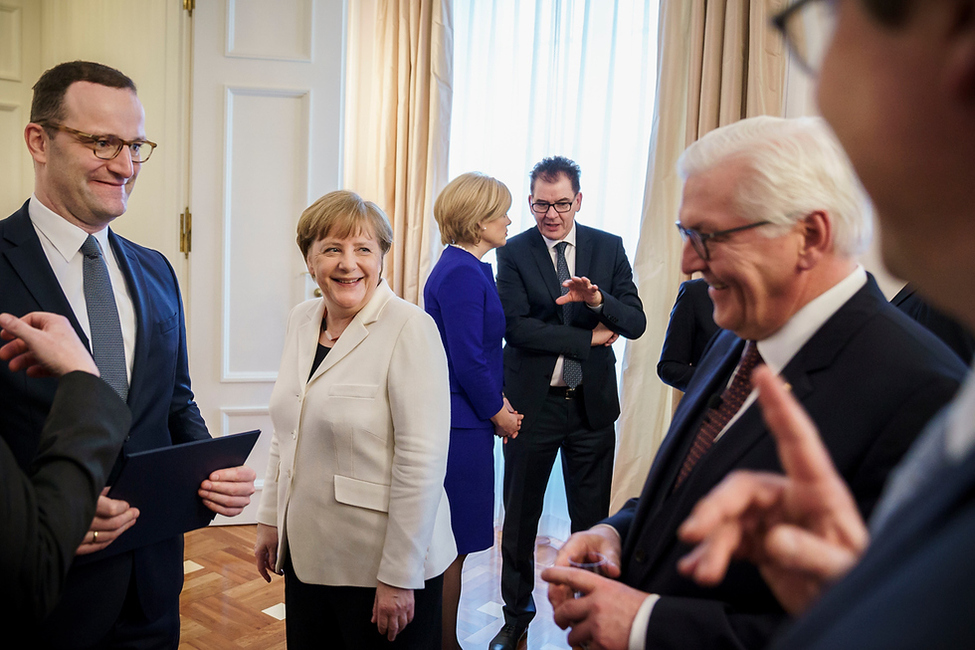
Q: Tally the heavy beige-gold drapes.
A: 2